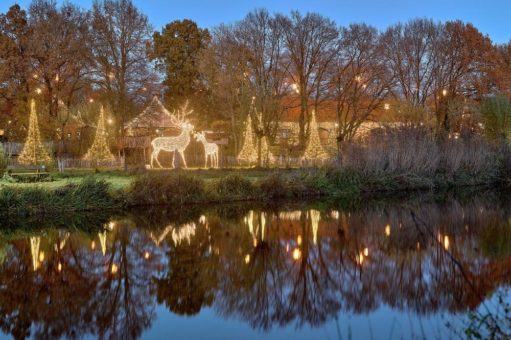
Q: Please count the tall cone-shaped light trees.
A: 5